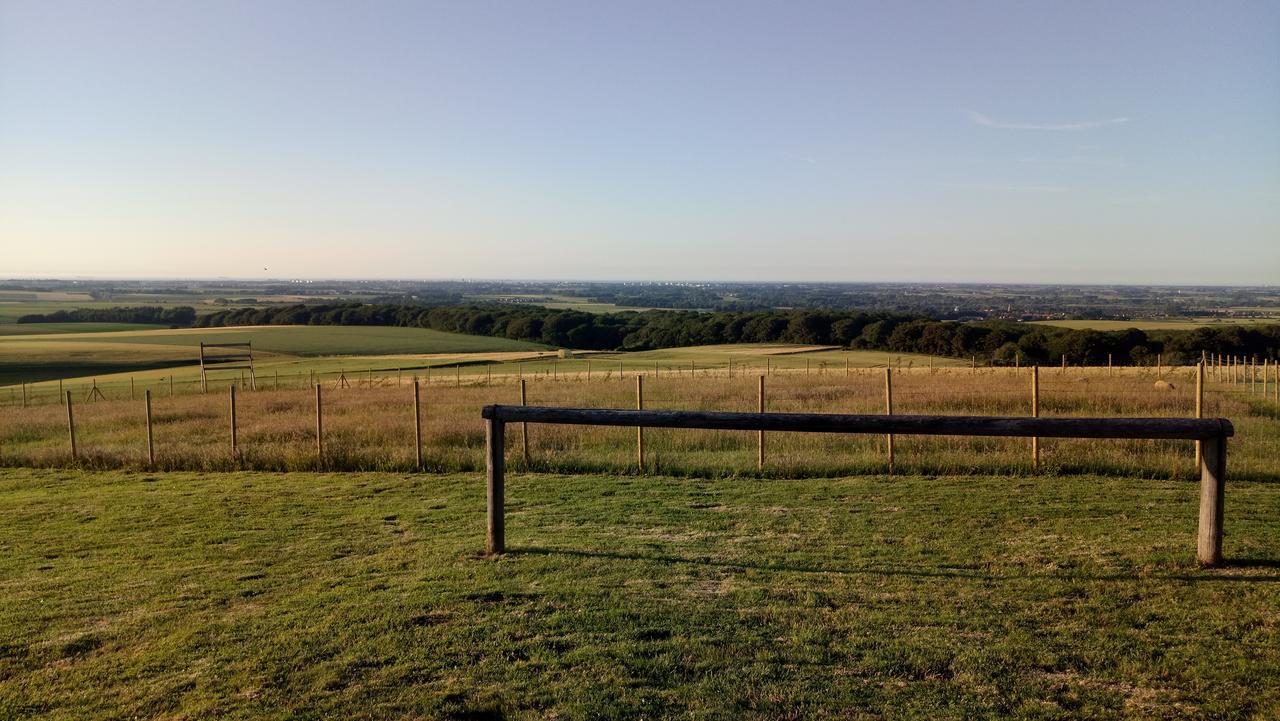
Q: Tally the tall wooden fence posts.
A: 11